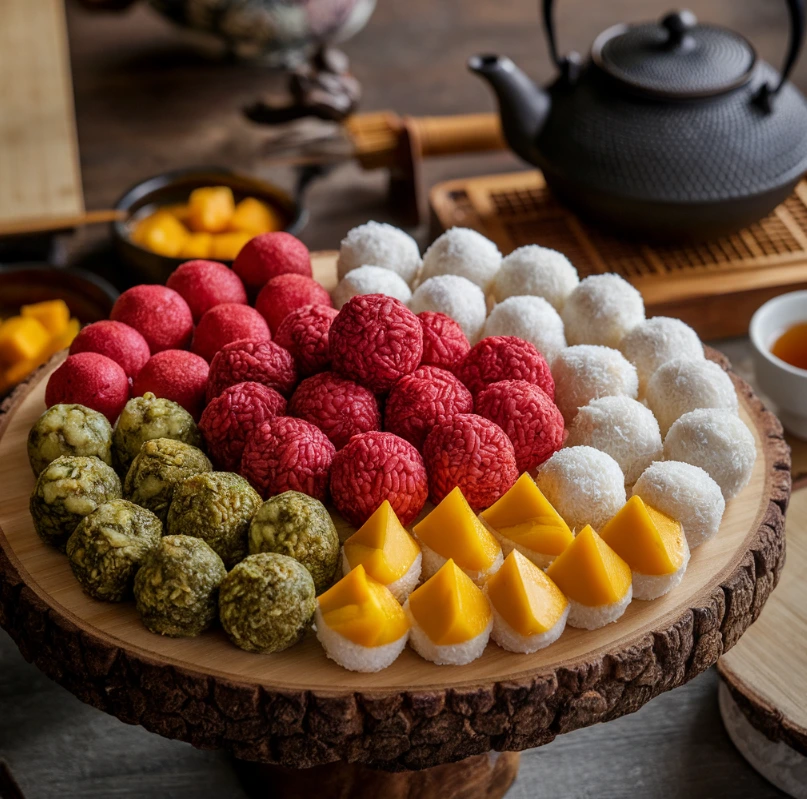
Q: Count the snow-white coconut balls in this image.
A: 14